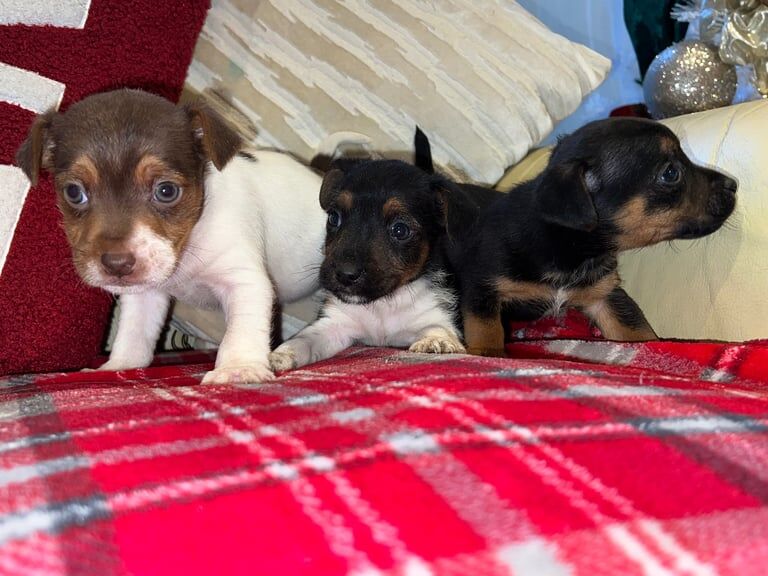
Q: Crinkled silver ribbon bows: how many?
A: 1